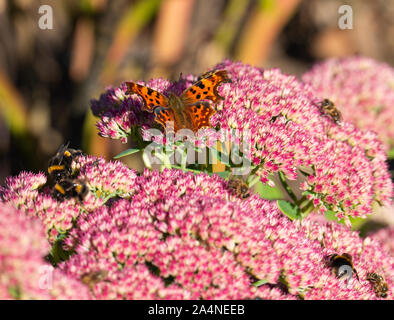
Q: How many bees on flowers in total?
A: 6